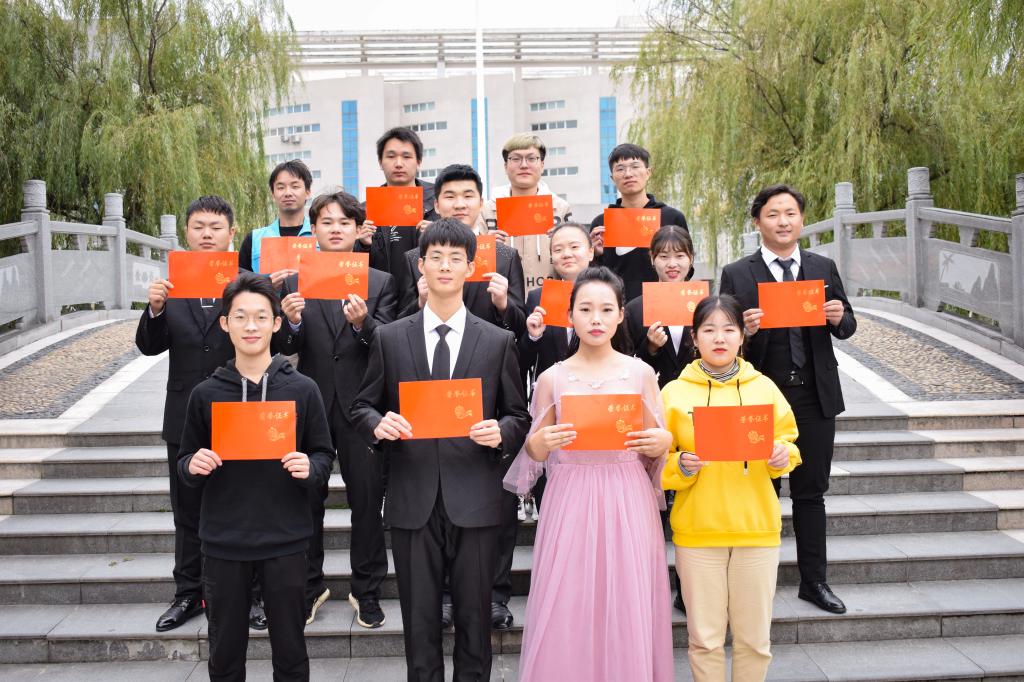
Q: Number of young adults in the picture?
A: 14